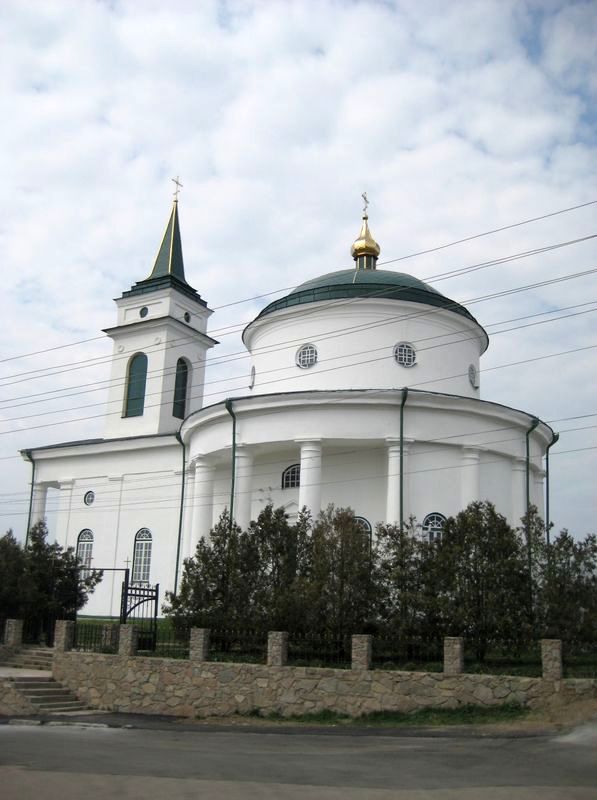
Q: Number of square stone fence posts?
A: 8